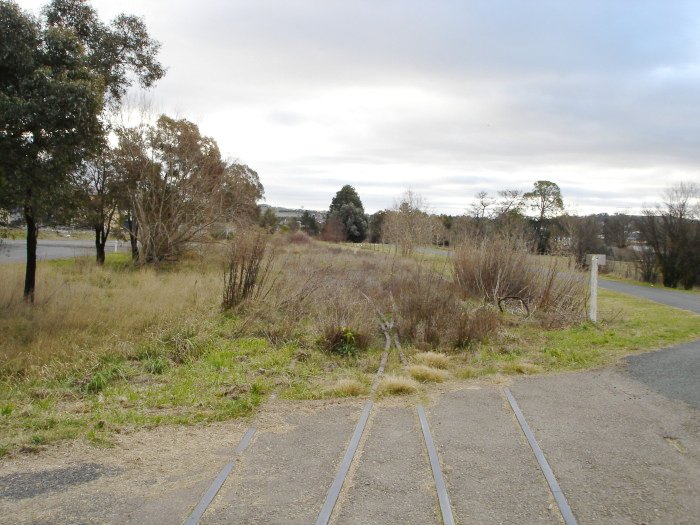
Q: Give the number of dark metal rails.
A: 4